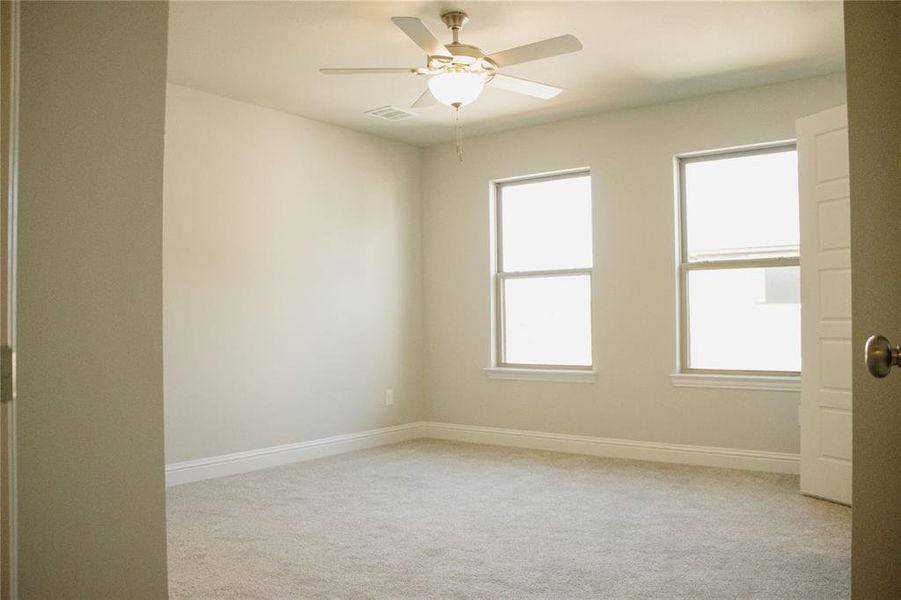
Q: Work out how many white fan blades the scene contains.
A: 5